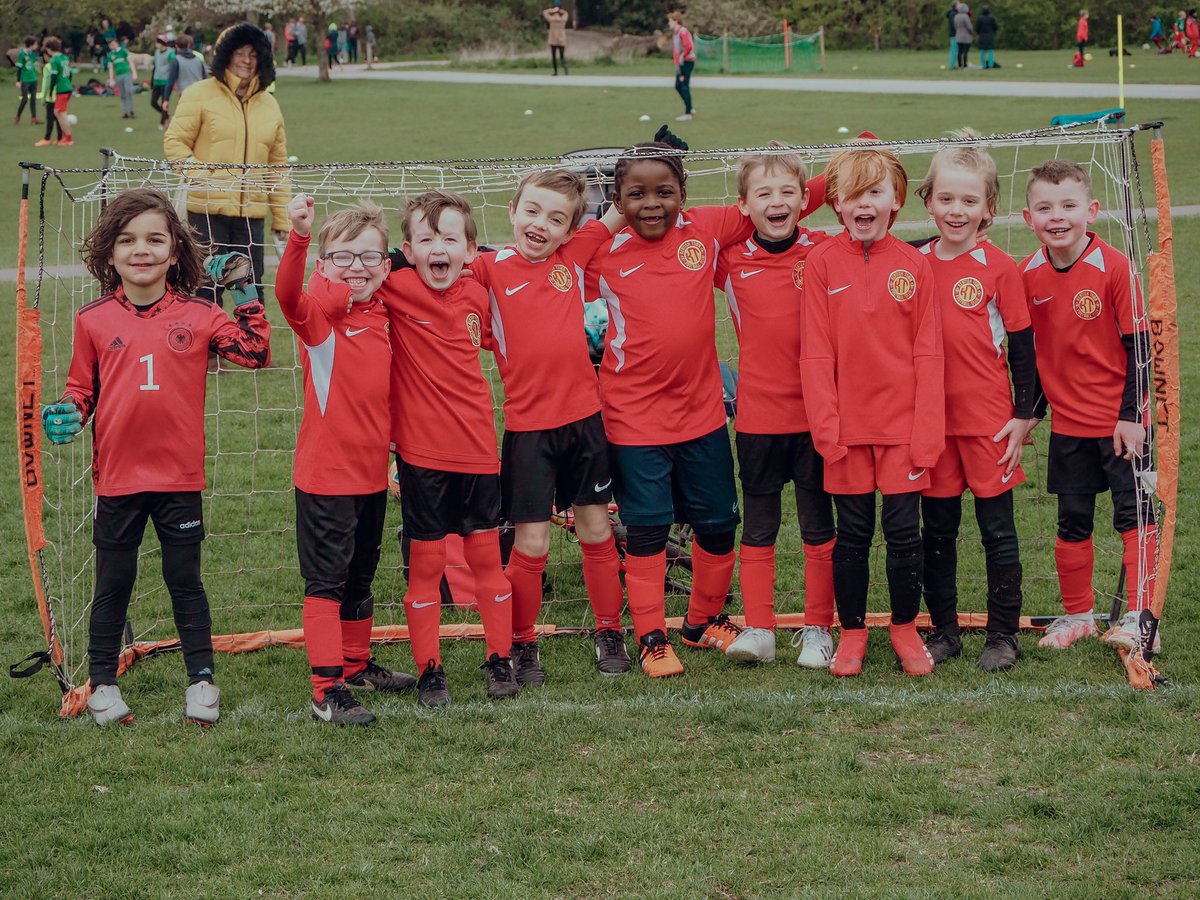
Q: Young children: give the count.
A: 9